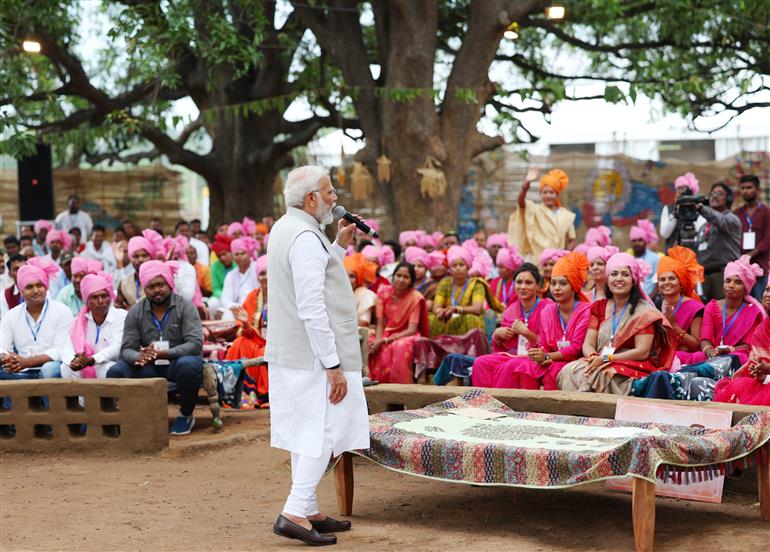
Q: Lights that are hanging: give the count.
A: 3